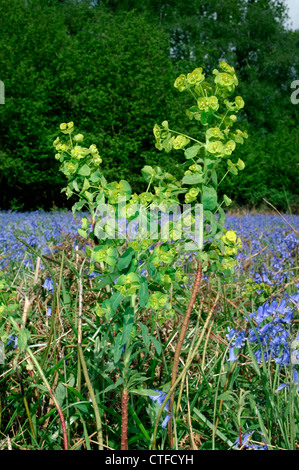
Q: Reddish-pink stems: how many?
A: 3